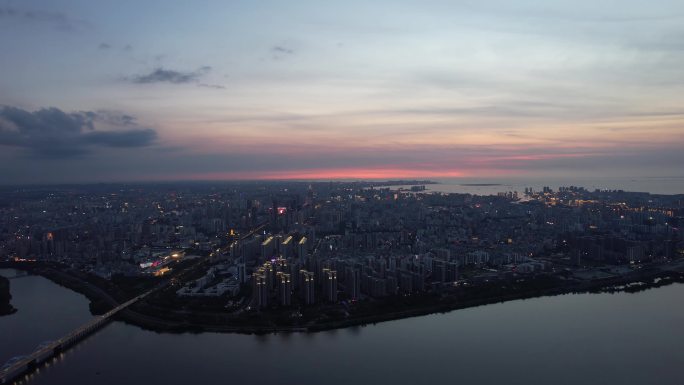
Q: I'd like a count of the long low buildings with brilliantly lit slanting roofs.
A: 3